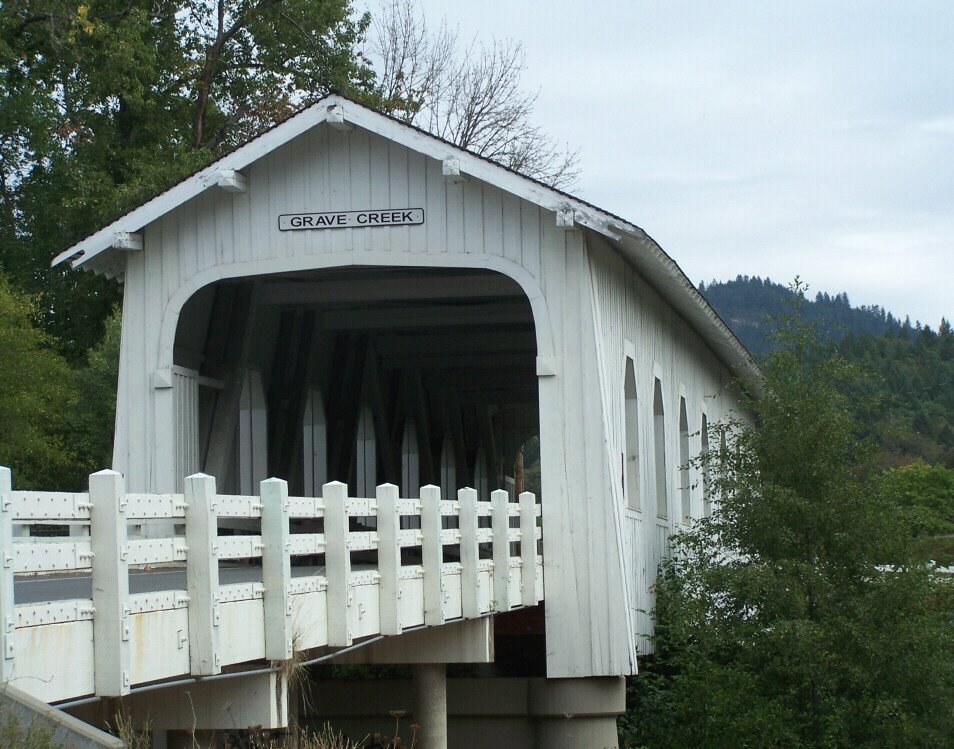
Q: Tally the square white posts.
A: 10